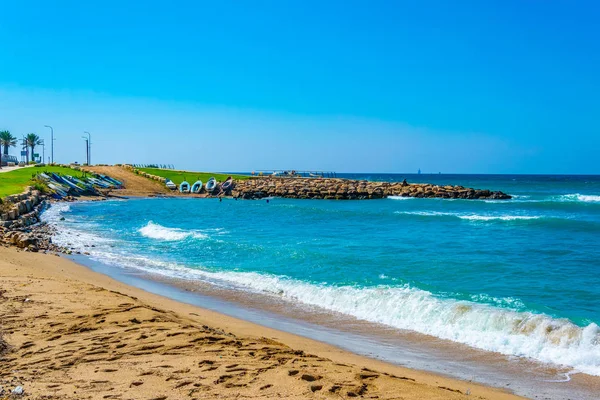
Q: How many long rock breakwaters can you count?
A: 1